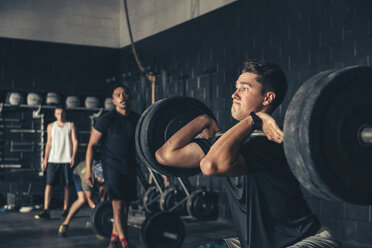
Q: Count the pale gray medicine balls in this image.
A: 6